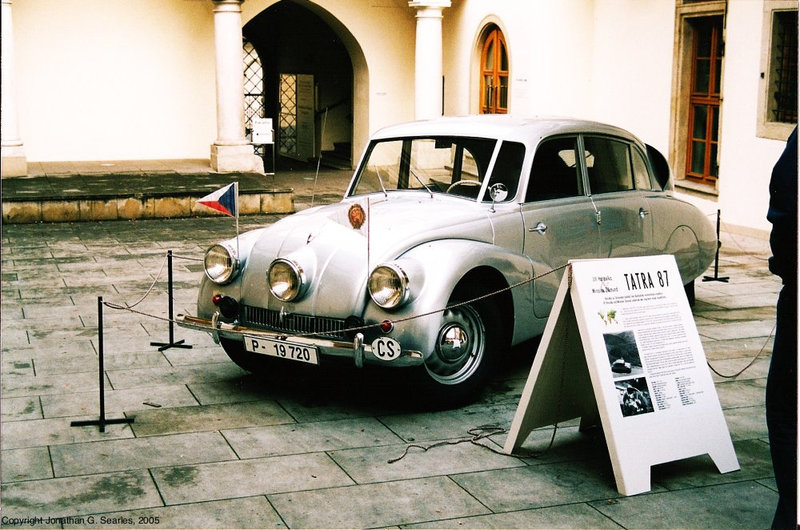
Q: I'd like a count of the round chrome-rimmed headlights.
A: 3